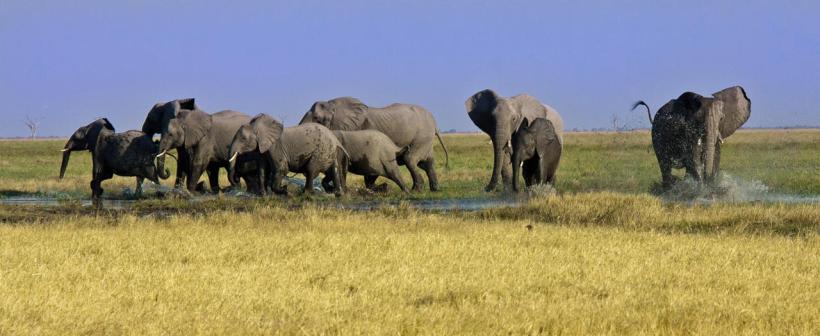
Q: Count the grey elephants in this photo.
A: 9